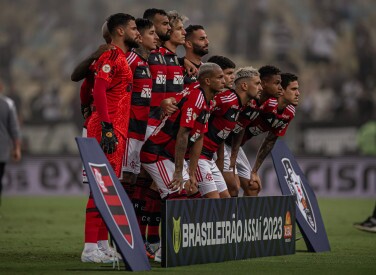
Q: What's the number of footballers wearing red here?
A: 11